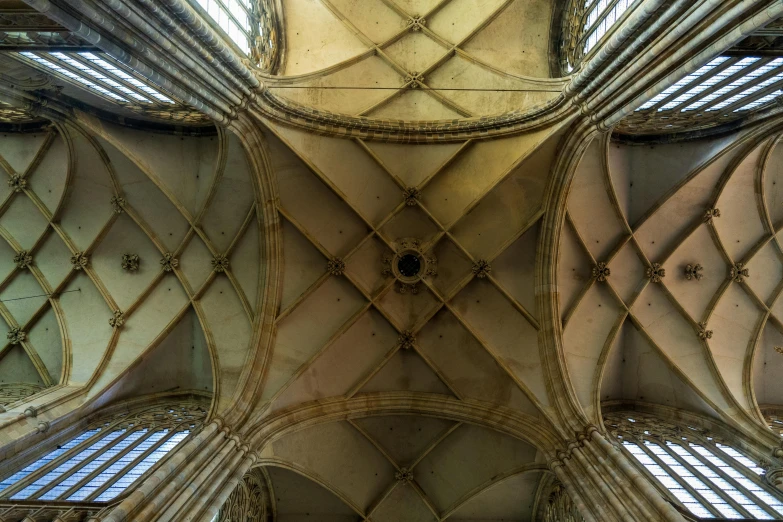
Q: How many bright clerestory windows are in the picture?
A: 6